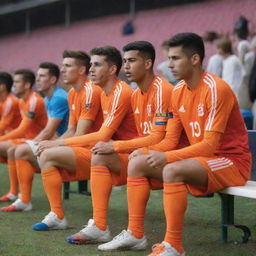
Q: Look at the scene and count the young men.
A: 7